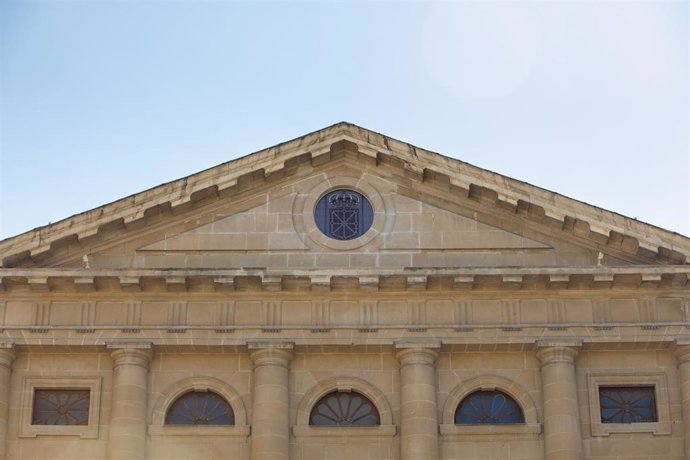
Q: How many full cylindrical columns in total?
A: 4